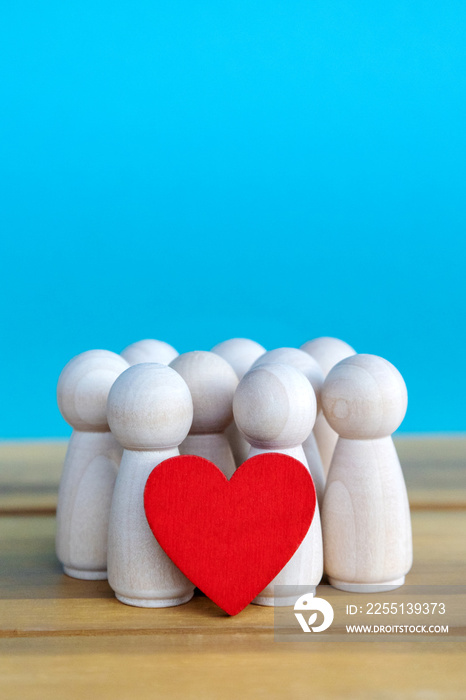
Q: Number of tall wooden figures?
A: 9